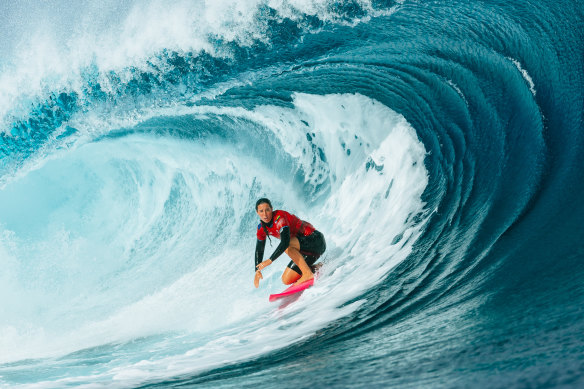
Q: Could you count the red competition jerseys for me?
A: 1